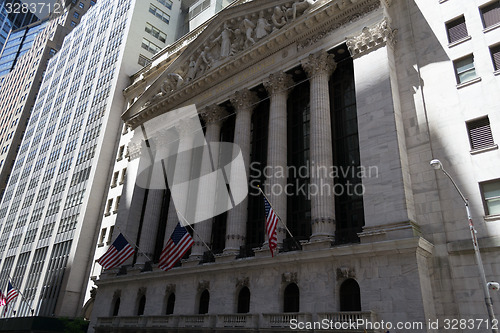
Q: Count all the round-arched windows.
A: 7